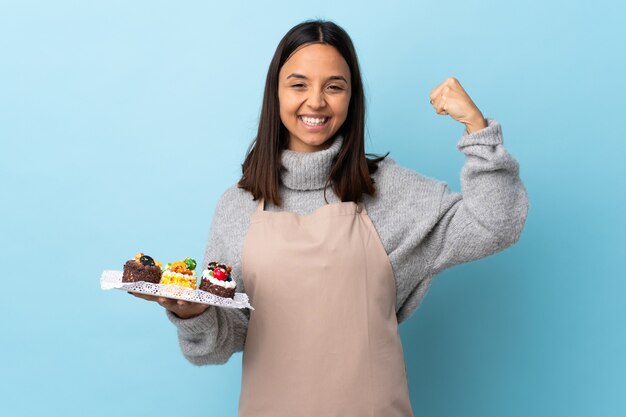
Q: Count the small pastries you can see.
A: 3